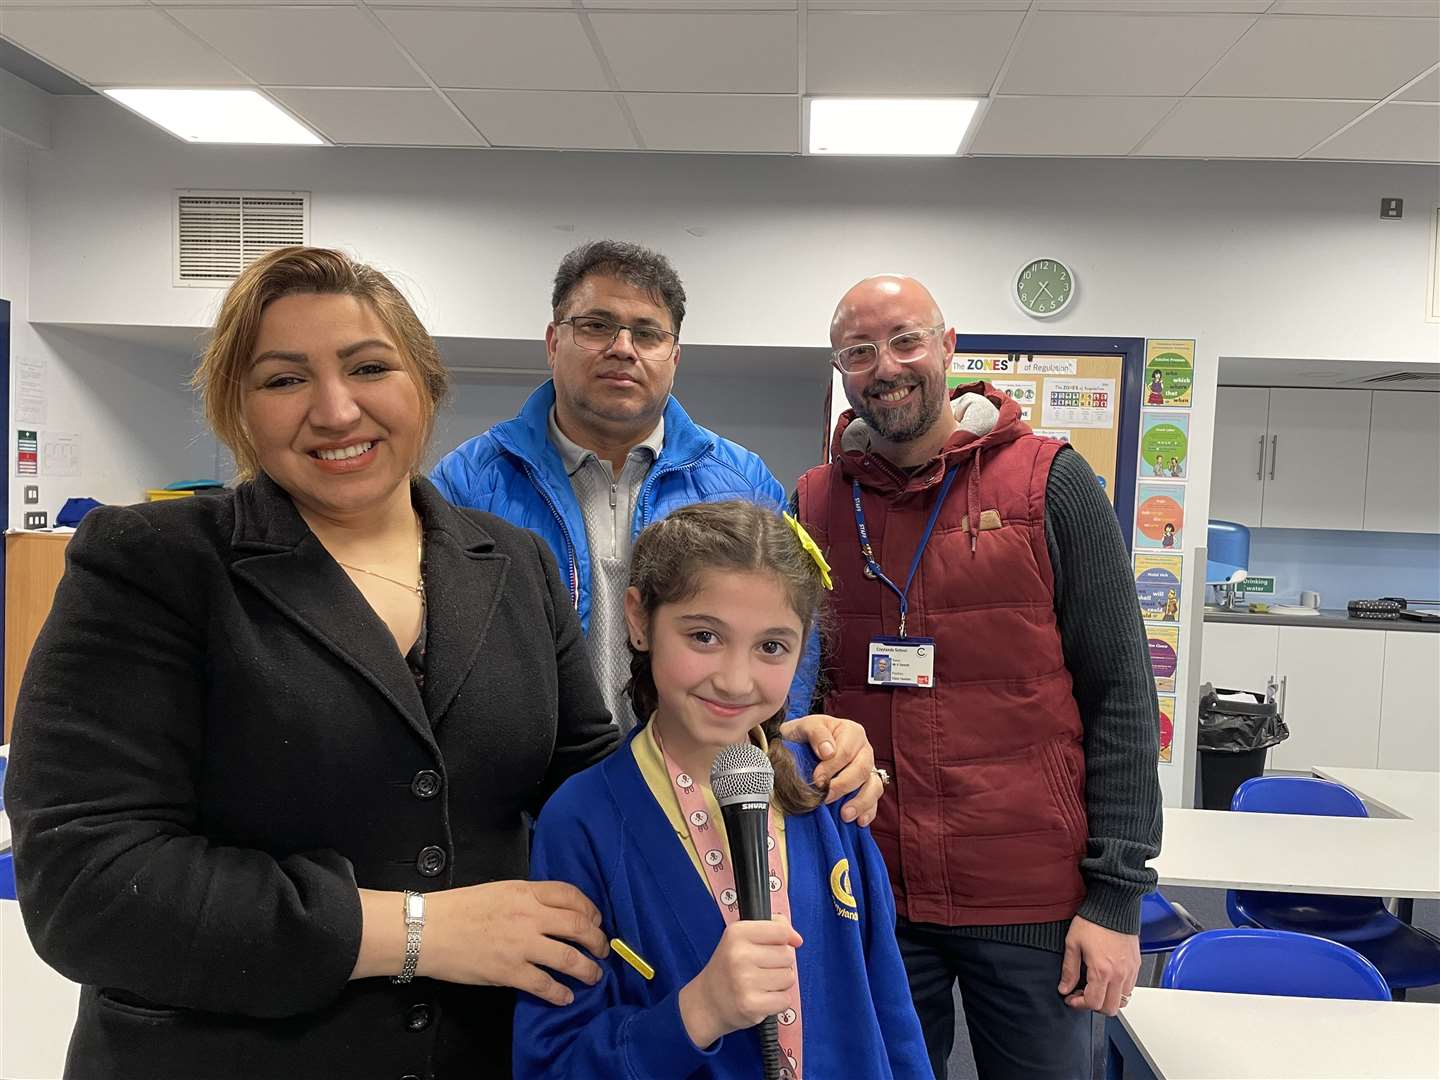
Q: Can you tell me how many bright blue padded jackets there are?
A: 1